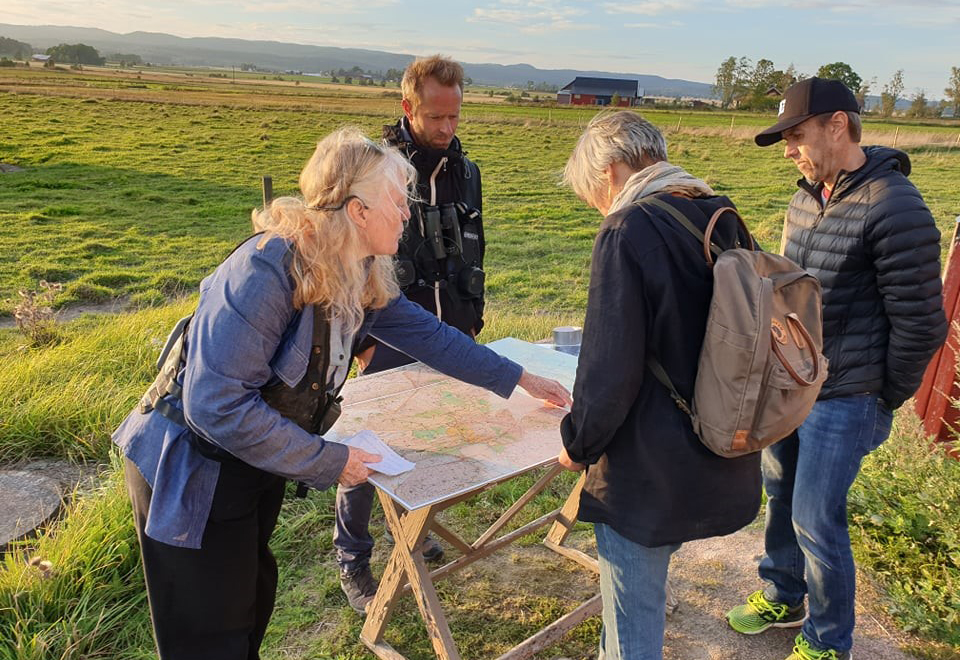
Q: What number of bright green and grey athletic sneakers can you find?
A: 2